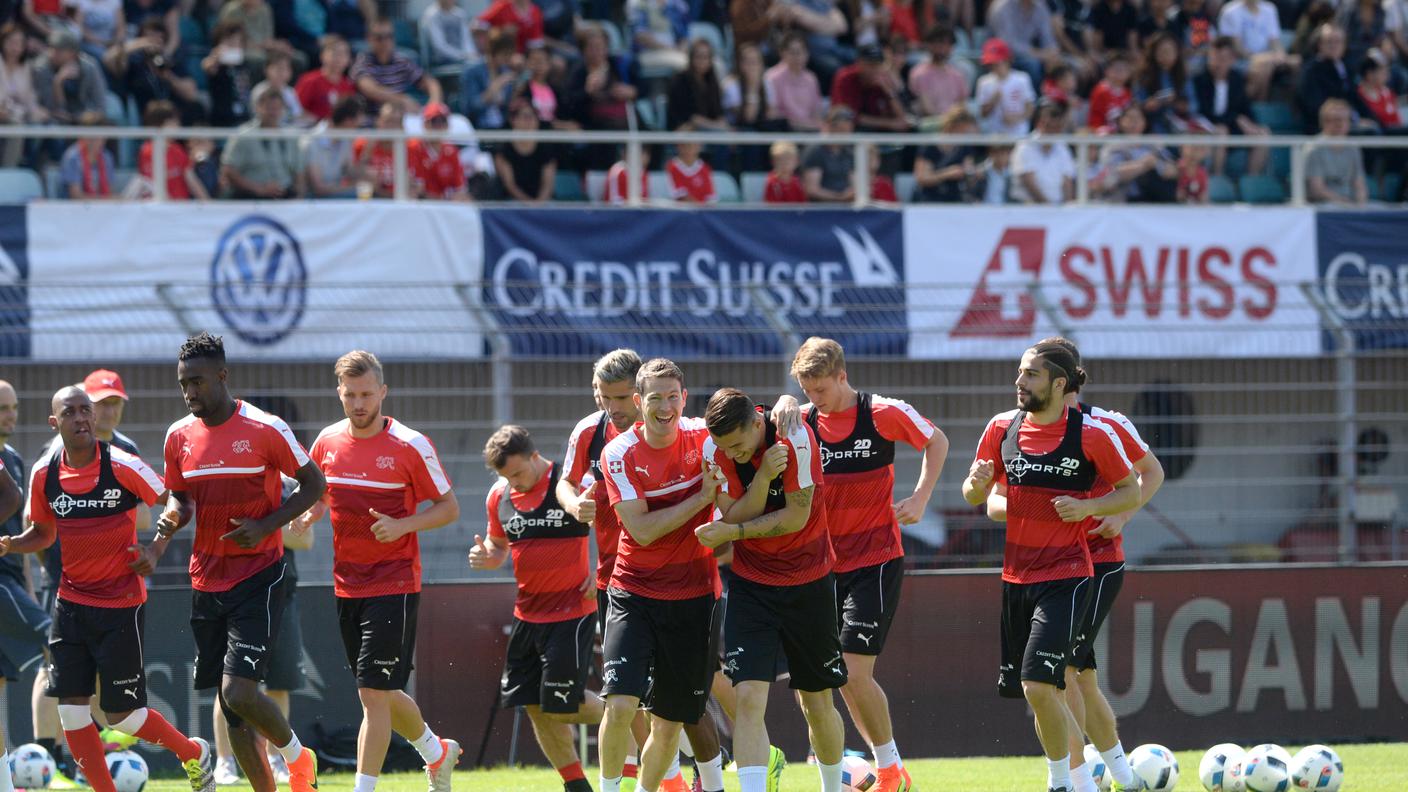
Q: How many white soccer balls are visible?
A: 8